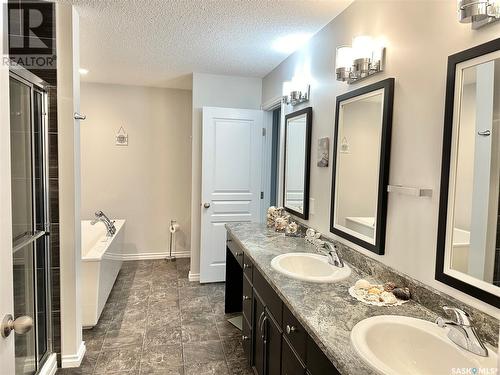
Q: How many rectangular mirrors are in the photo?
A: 3